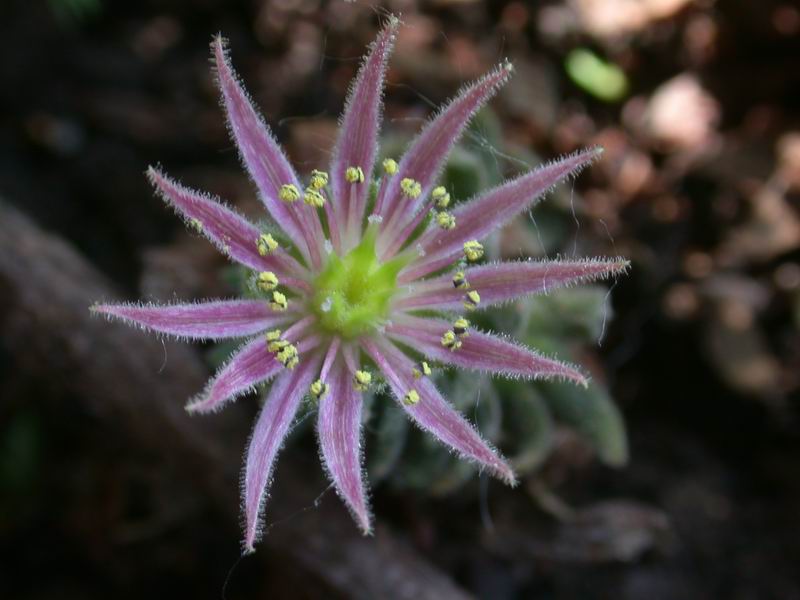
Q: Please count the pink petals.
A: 12